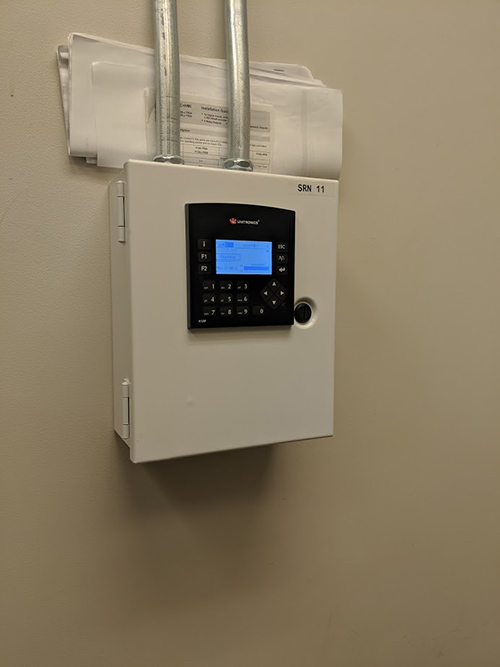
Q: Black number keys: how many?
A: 10